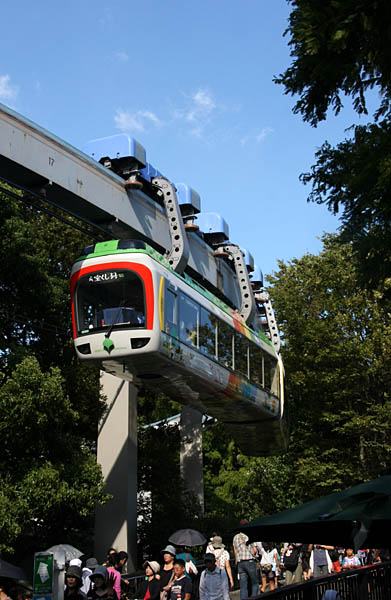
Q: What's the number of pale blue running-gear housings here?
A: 5